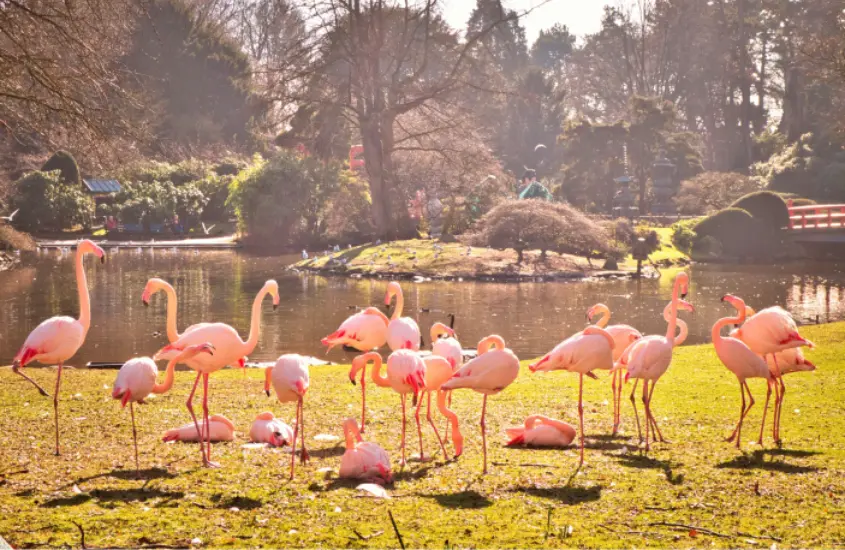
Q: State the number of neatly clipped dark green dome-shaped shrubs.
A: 3